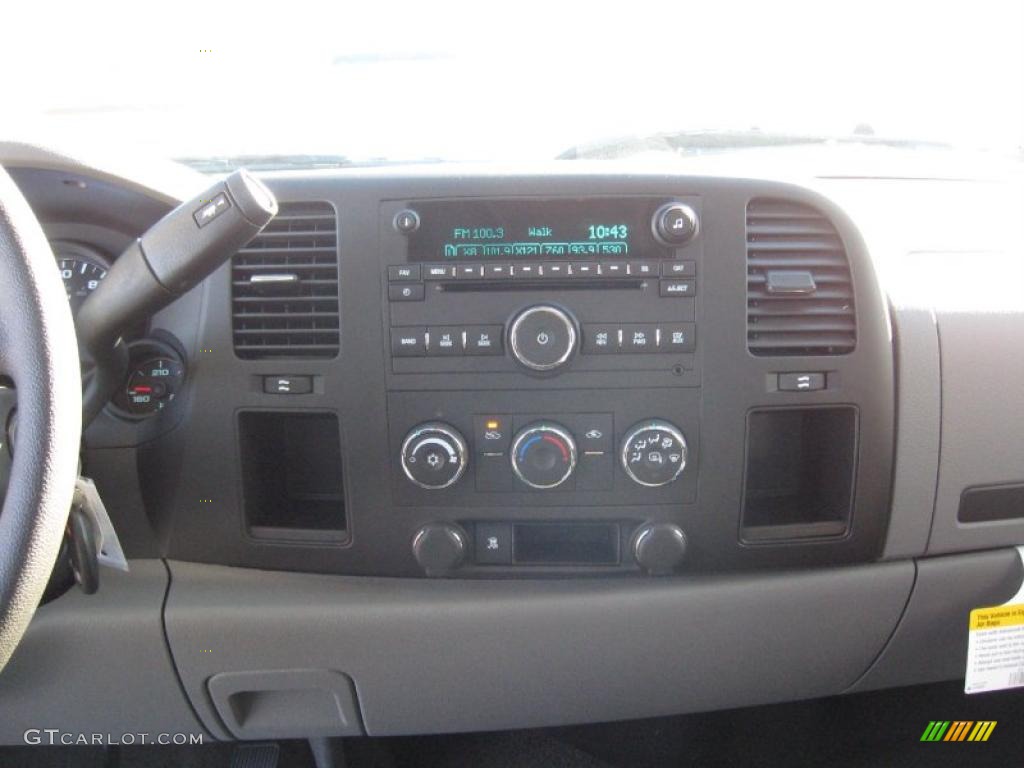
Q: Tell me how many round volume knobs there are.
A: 1